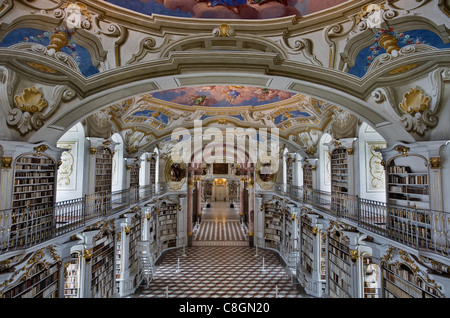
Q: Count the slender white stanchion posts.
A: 6